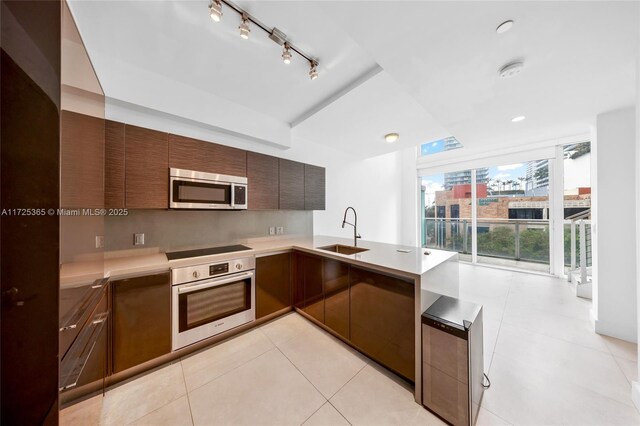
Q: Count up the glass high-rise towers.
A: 2